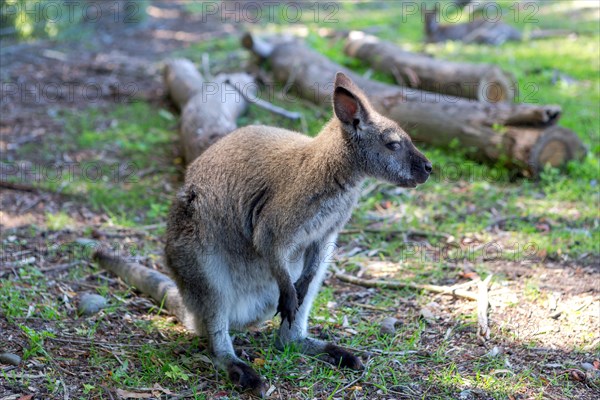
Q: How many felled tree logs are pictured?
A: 3